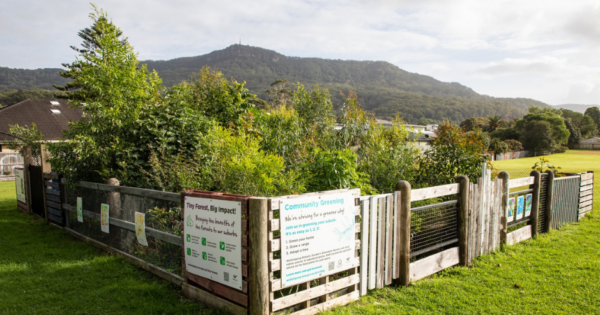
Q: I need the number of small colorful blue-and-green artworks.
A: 3